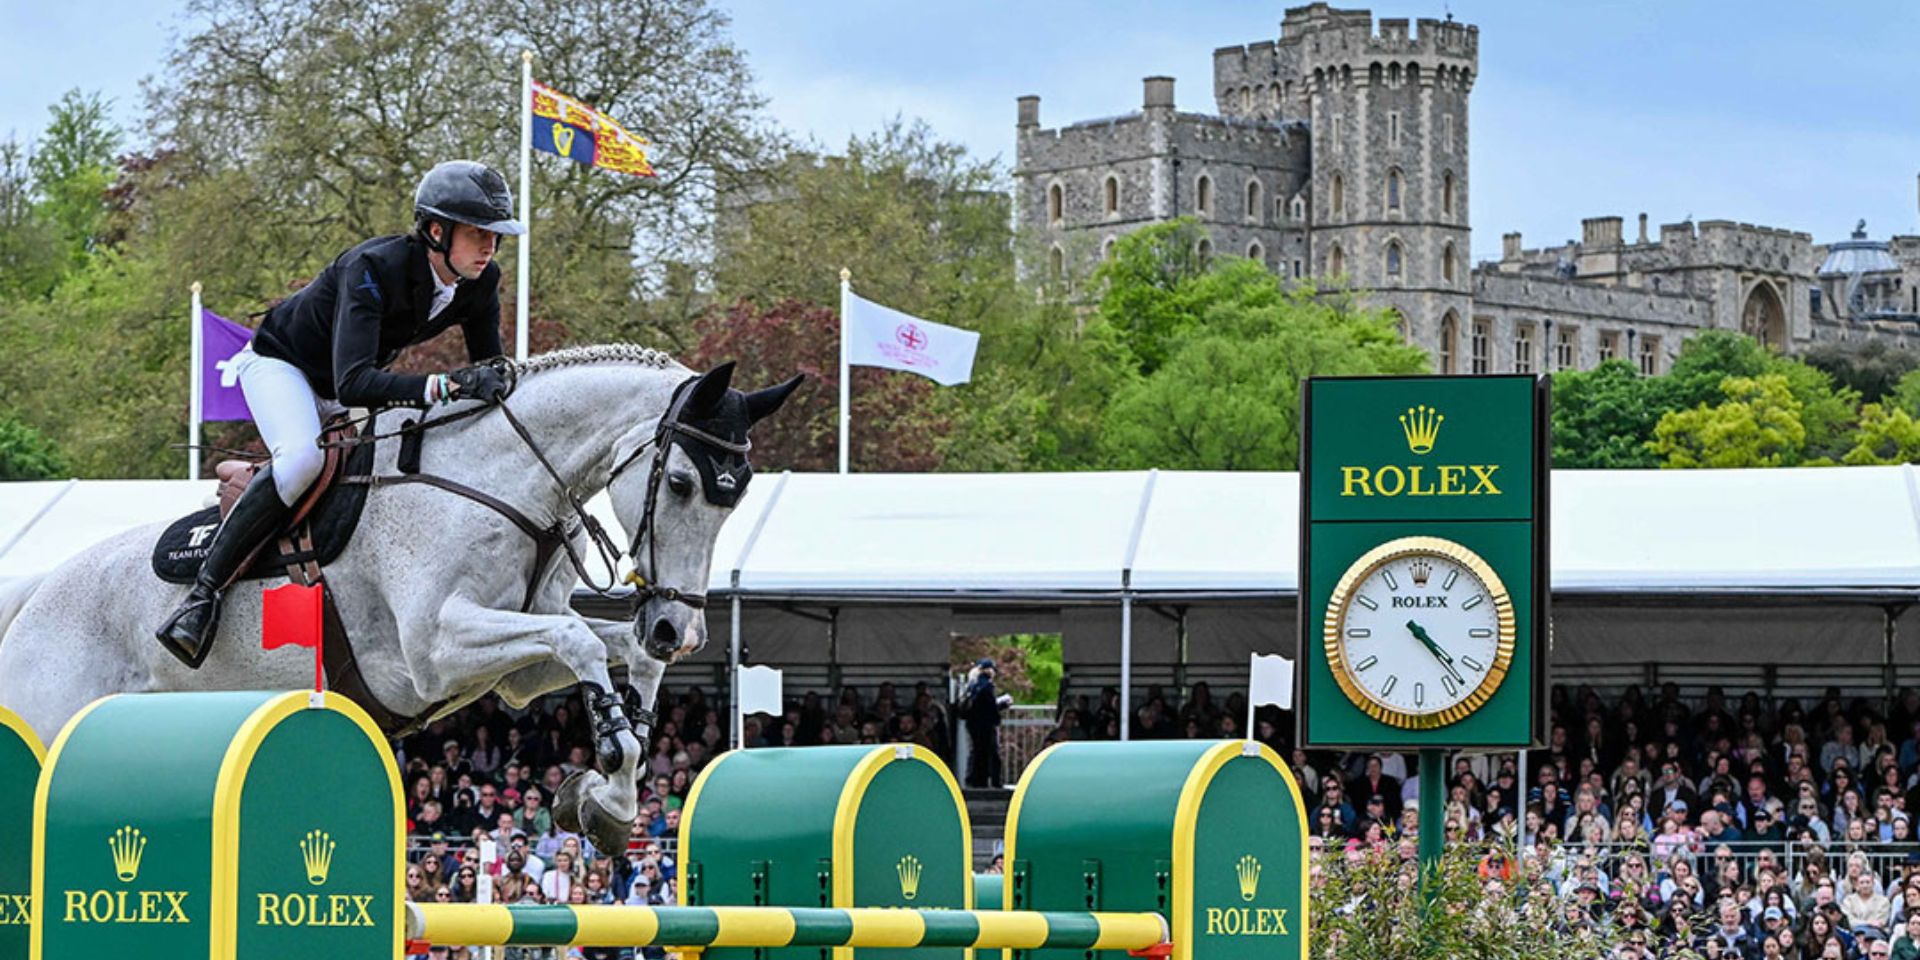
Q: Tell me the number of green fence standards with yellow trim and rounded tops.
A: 4